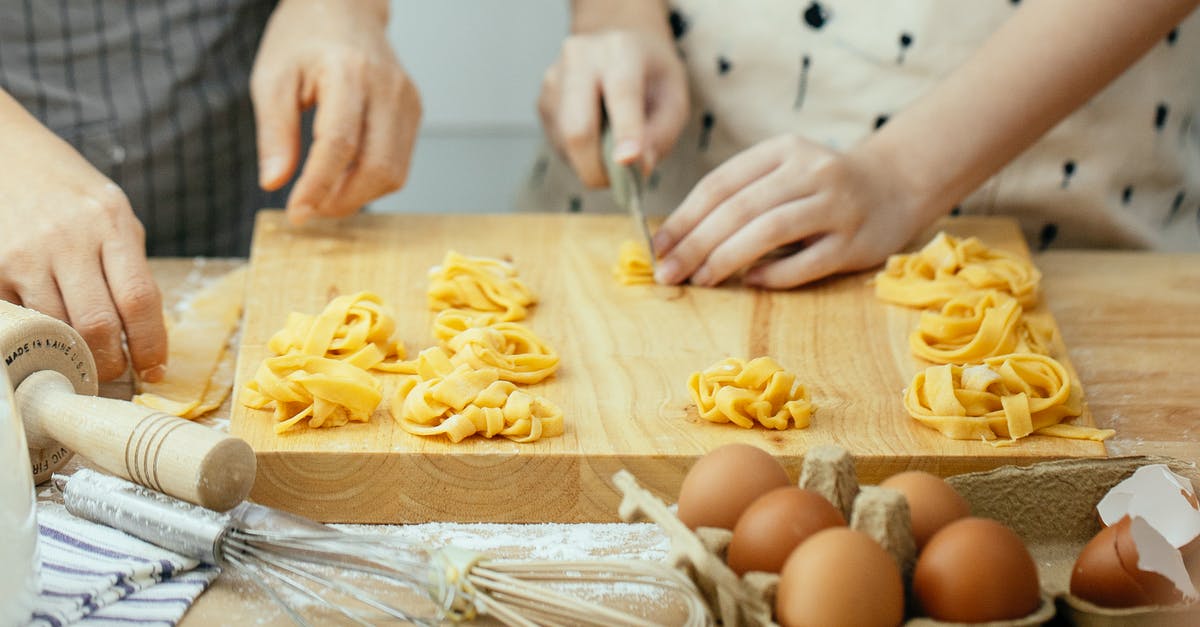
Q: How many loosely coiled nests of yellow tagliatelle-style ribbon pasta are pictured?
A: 9